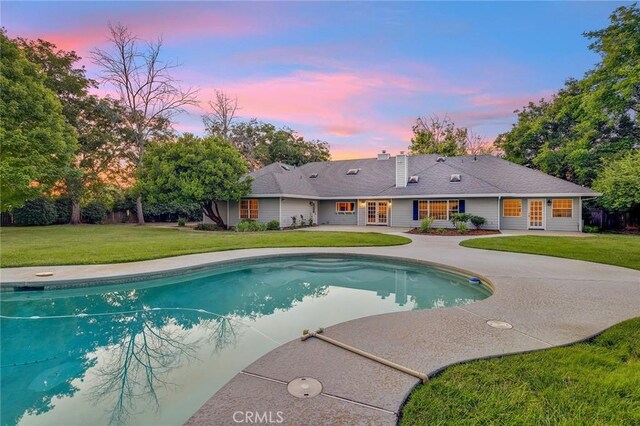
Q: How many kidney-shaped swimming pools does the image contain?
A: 1